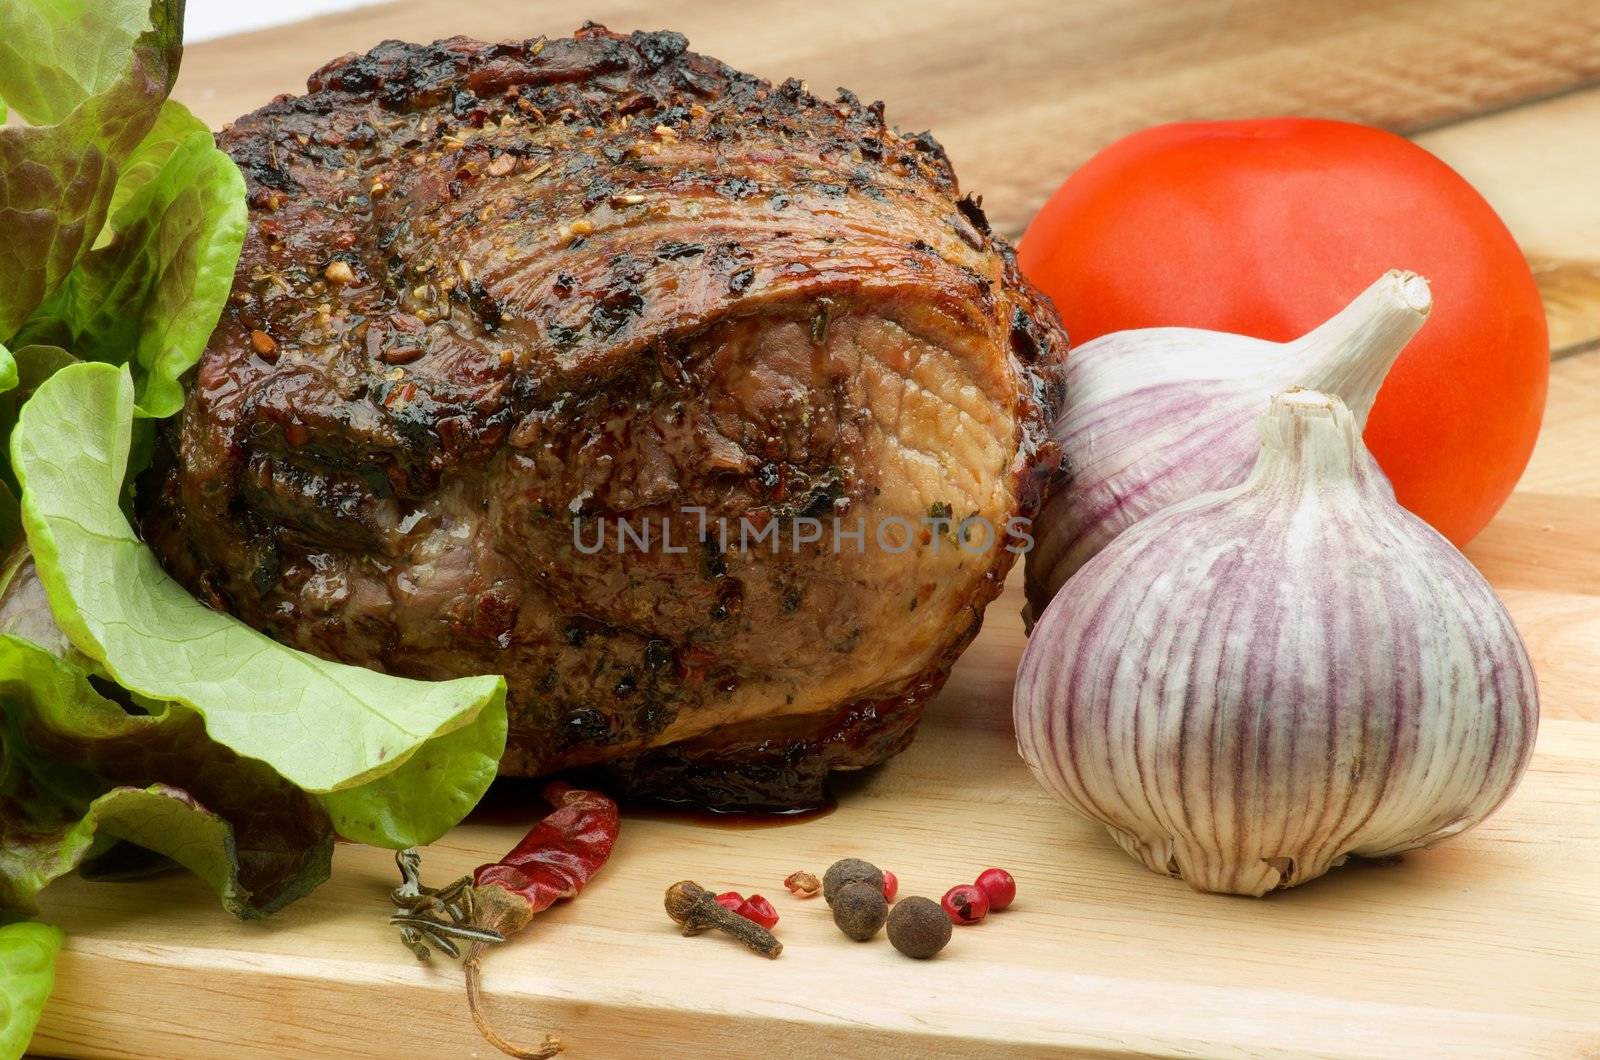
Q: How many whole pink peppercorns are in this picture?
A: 2